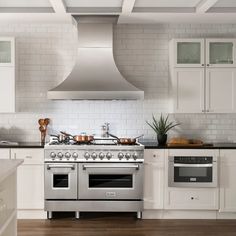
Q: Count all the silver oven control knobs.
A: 11